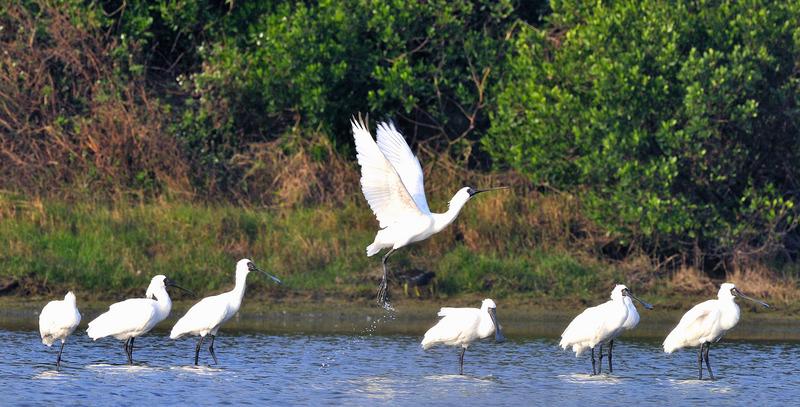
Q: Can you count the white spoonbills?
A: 8